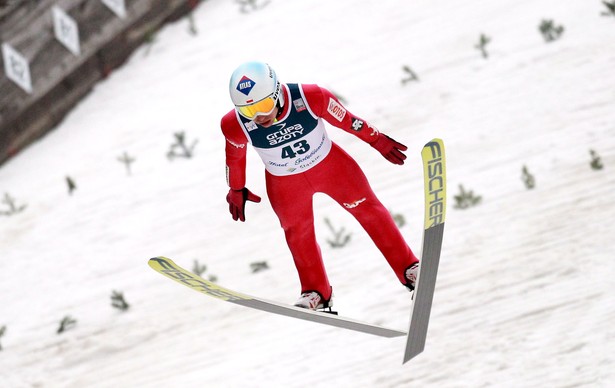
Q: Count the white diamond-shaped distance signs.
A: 3